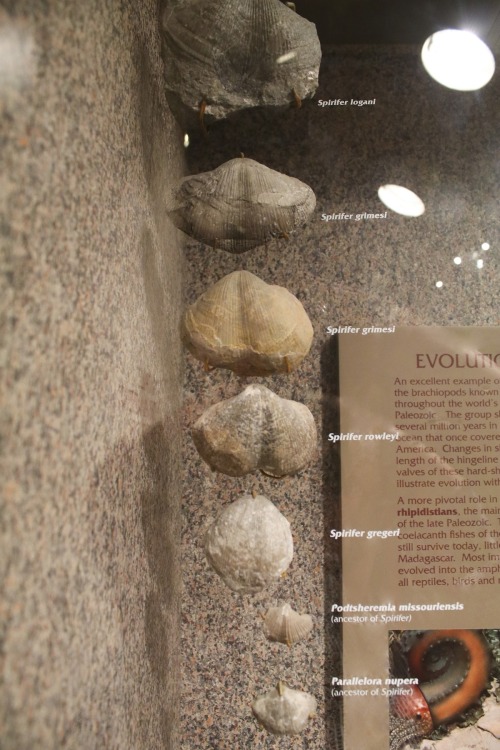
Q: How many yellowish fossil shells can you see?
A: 1